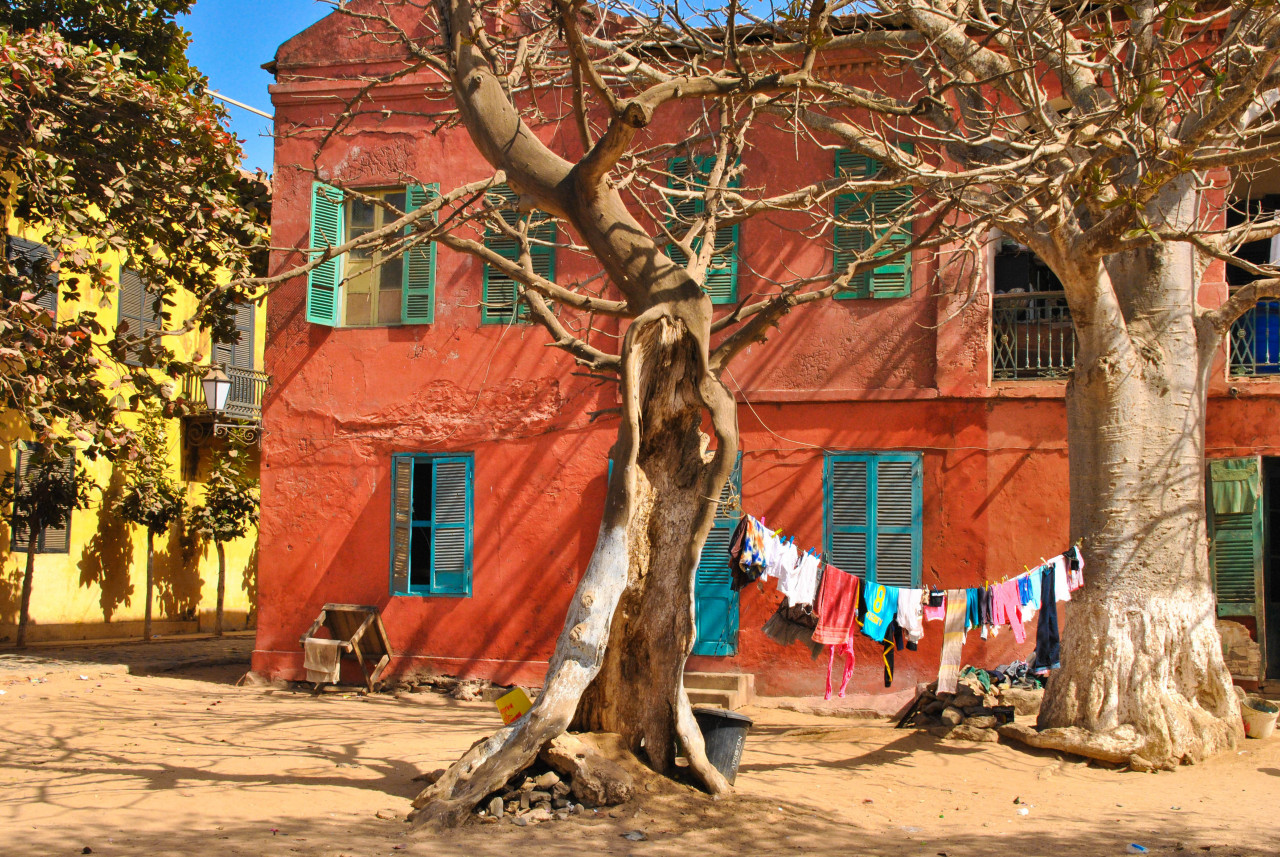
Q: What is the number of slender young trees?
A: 3